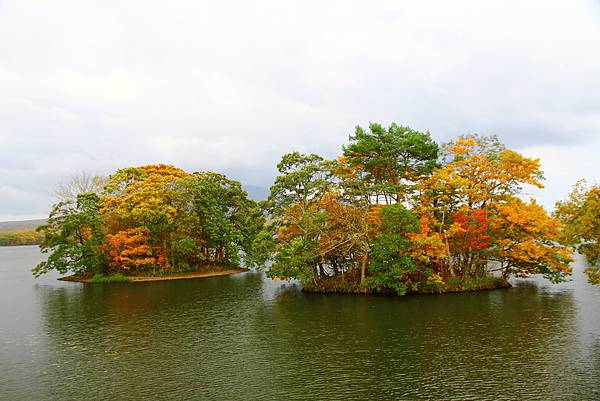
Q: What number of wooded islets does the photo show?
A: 2